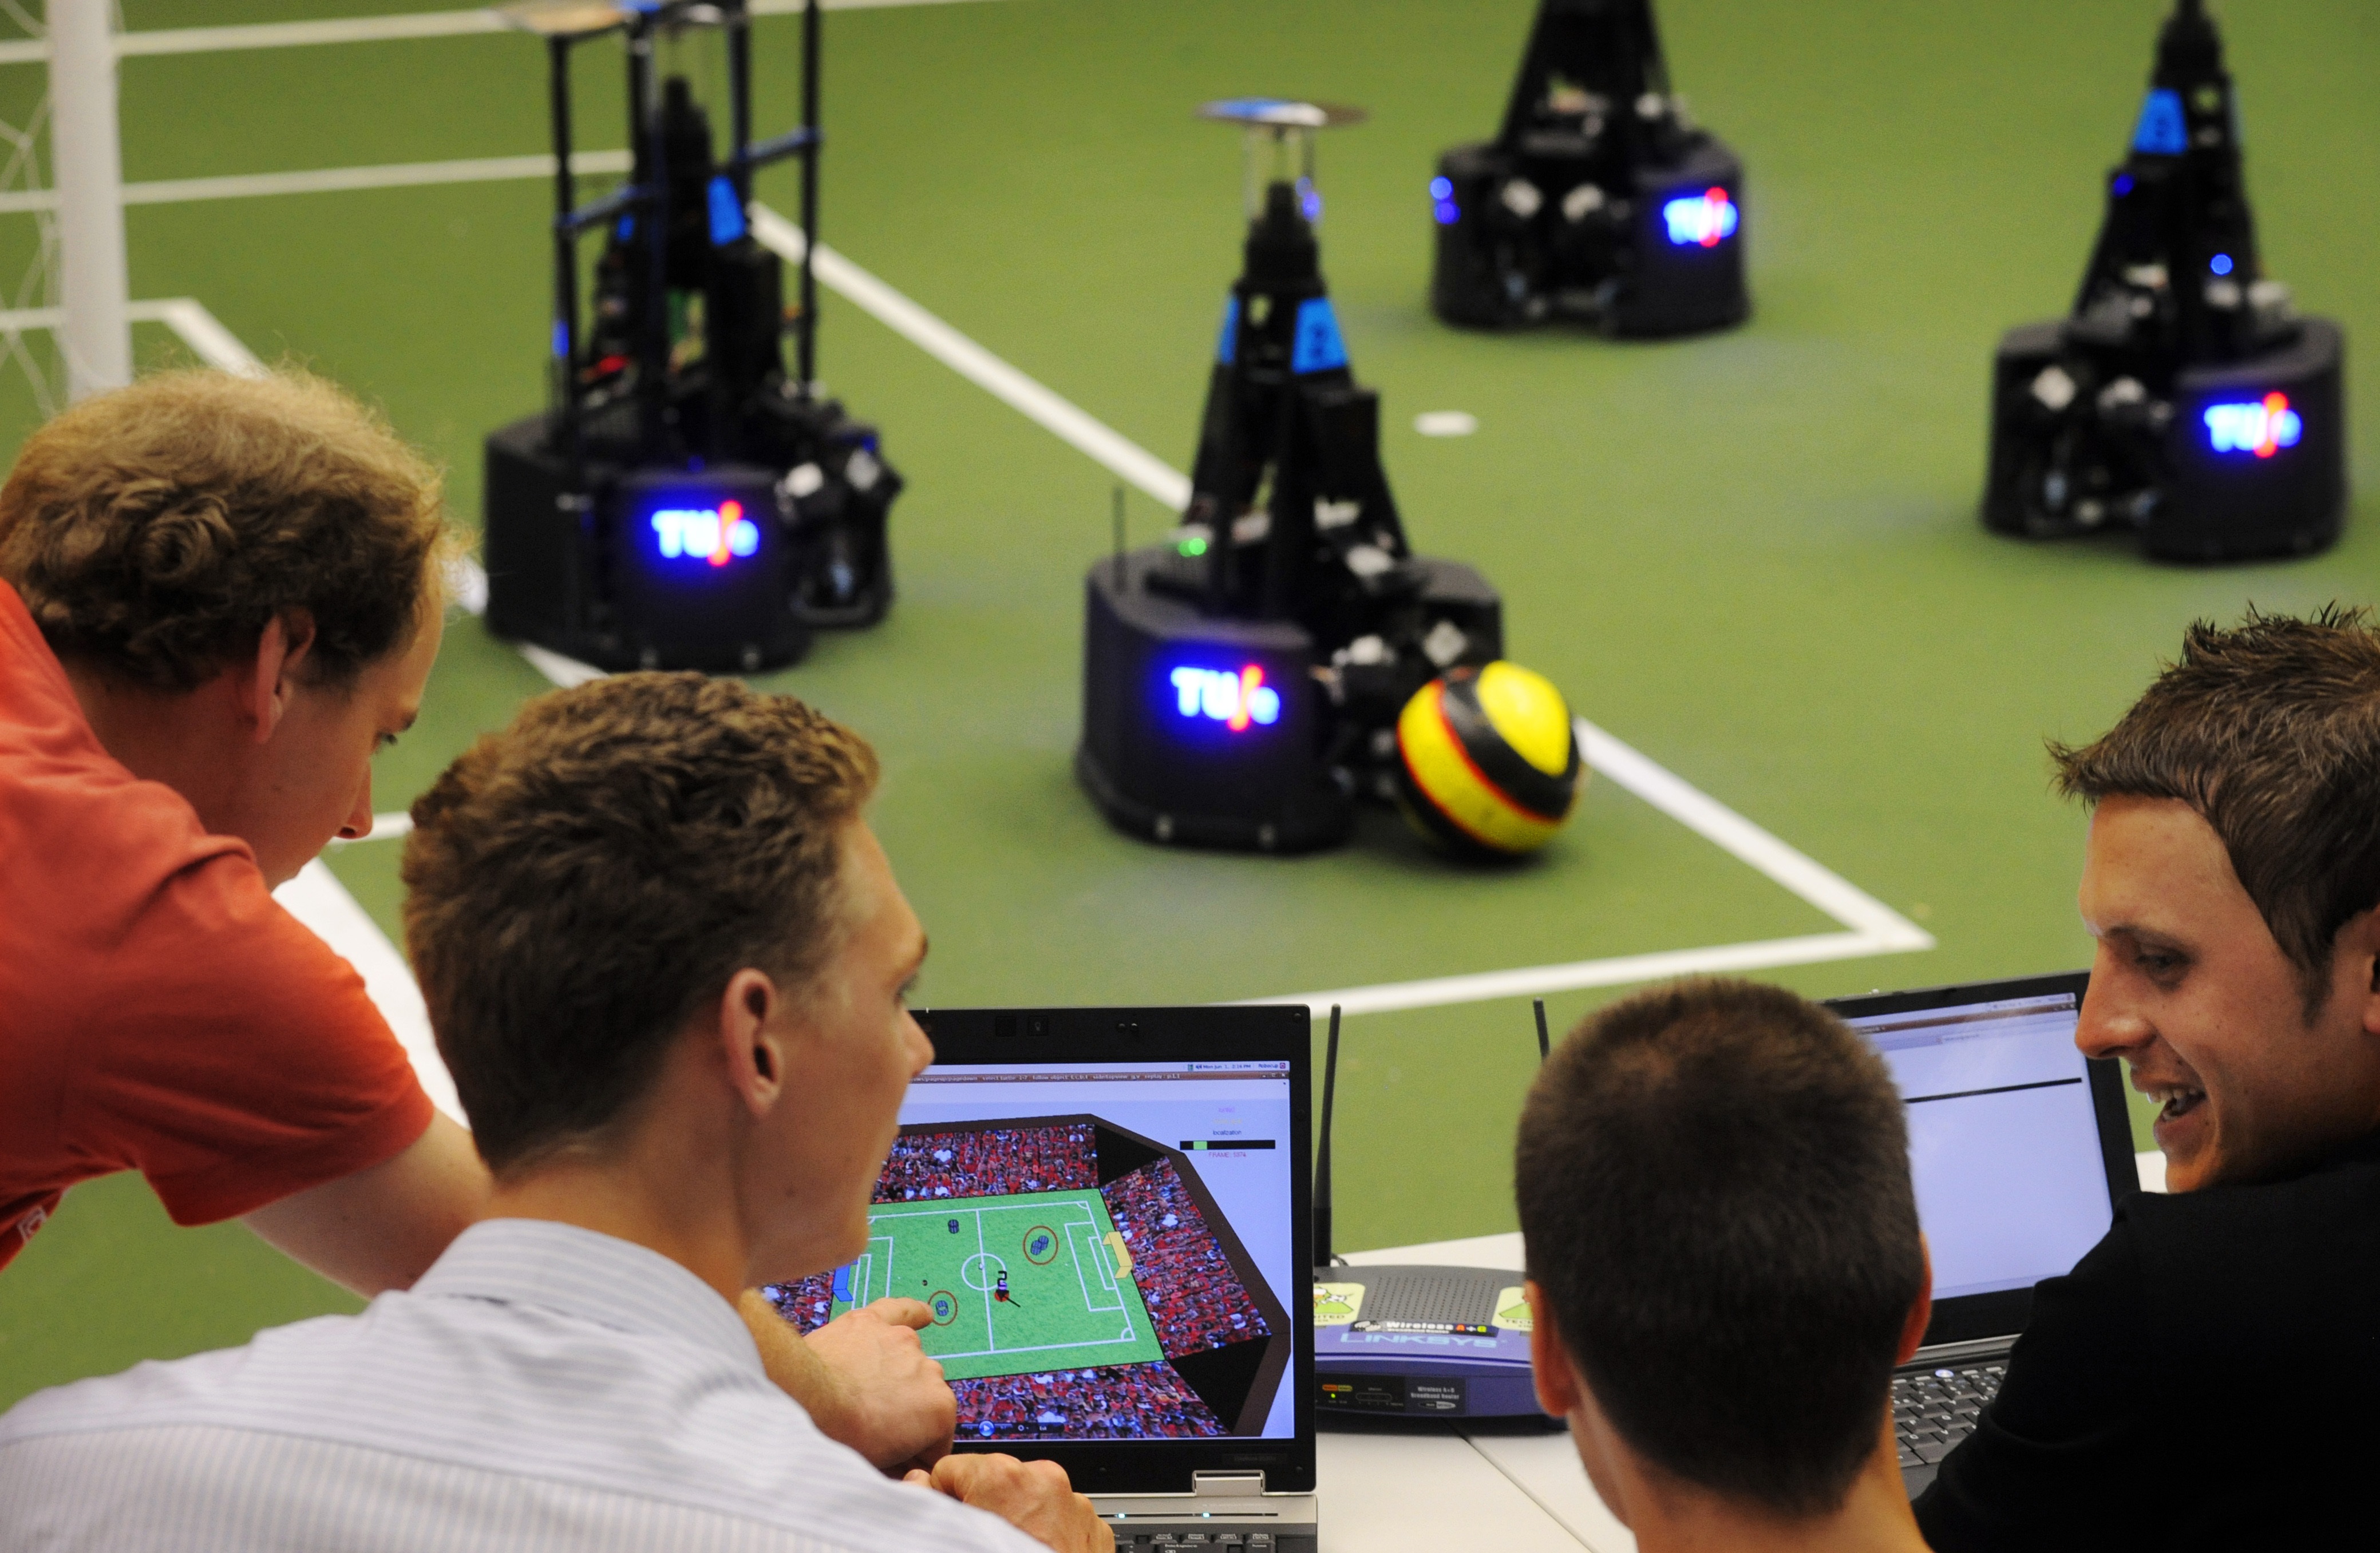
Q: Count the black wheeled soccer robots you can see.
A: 4